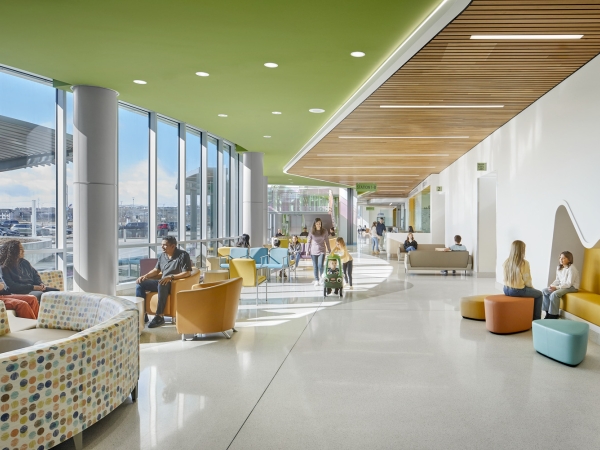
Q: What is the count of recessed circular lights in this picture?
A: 8